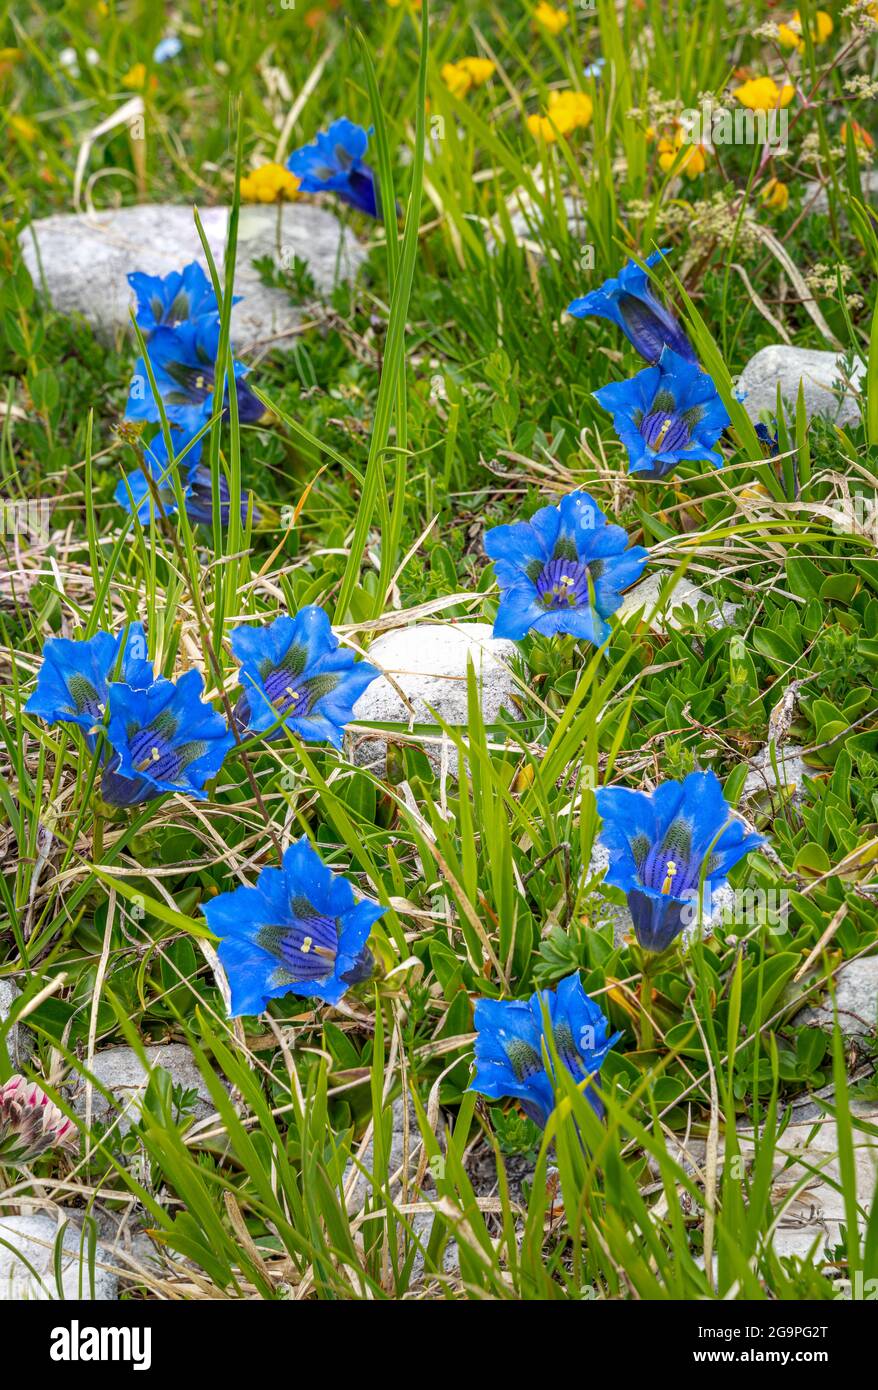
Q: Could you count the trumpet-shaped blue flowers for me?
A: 13